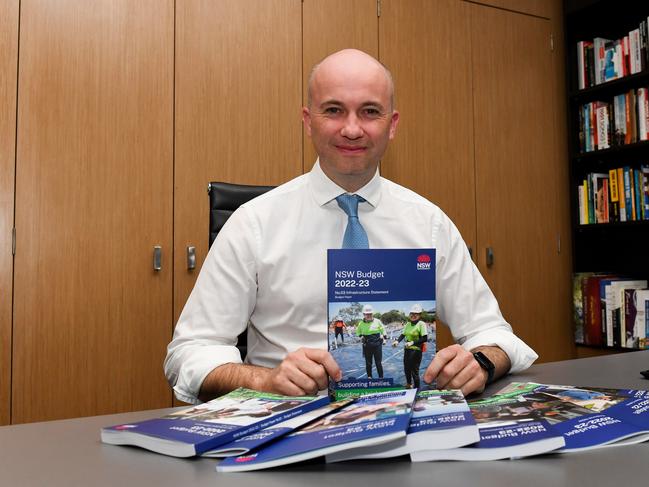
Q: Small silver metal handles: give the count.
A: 3